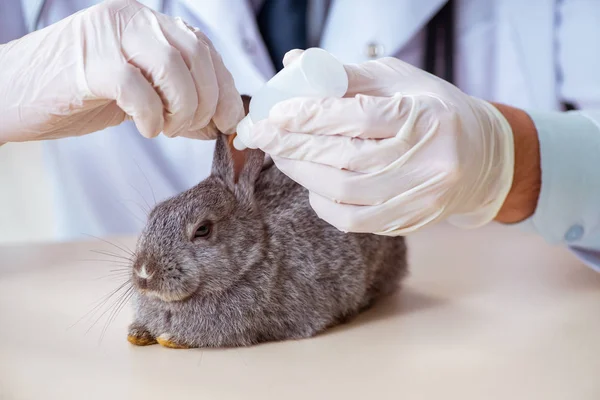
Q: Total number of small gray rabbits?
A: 1